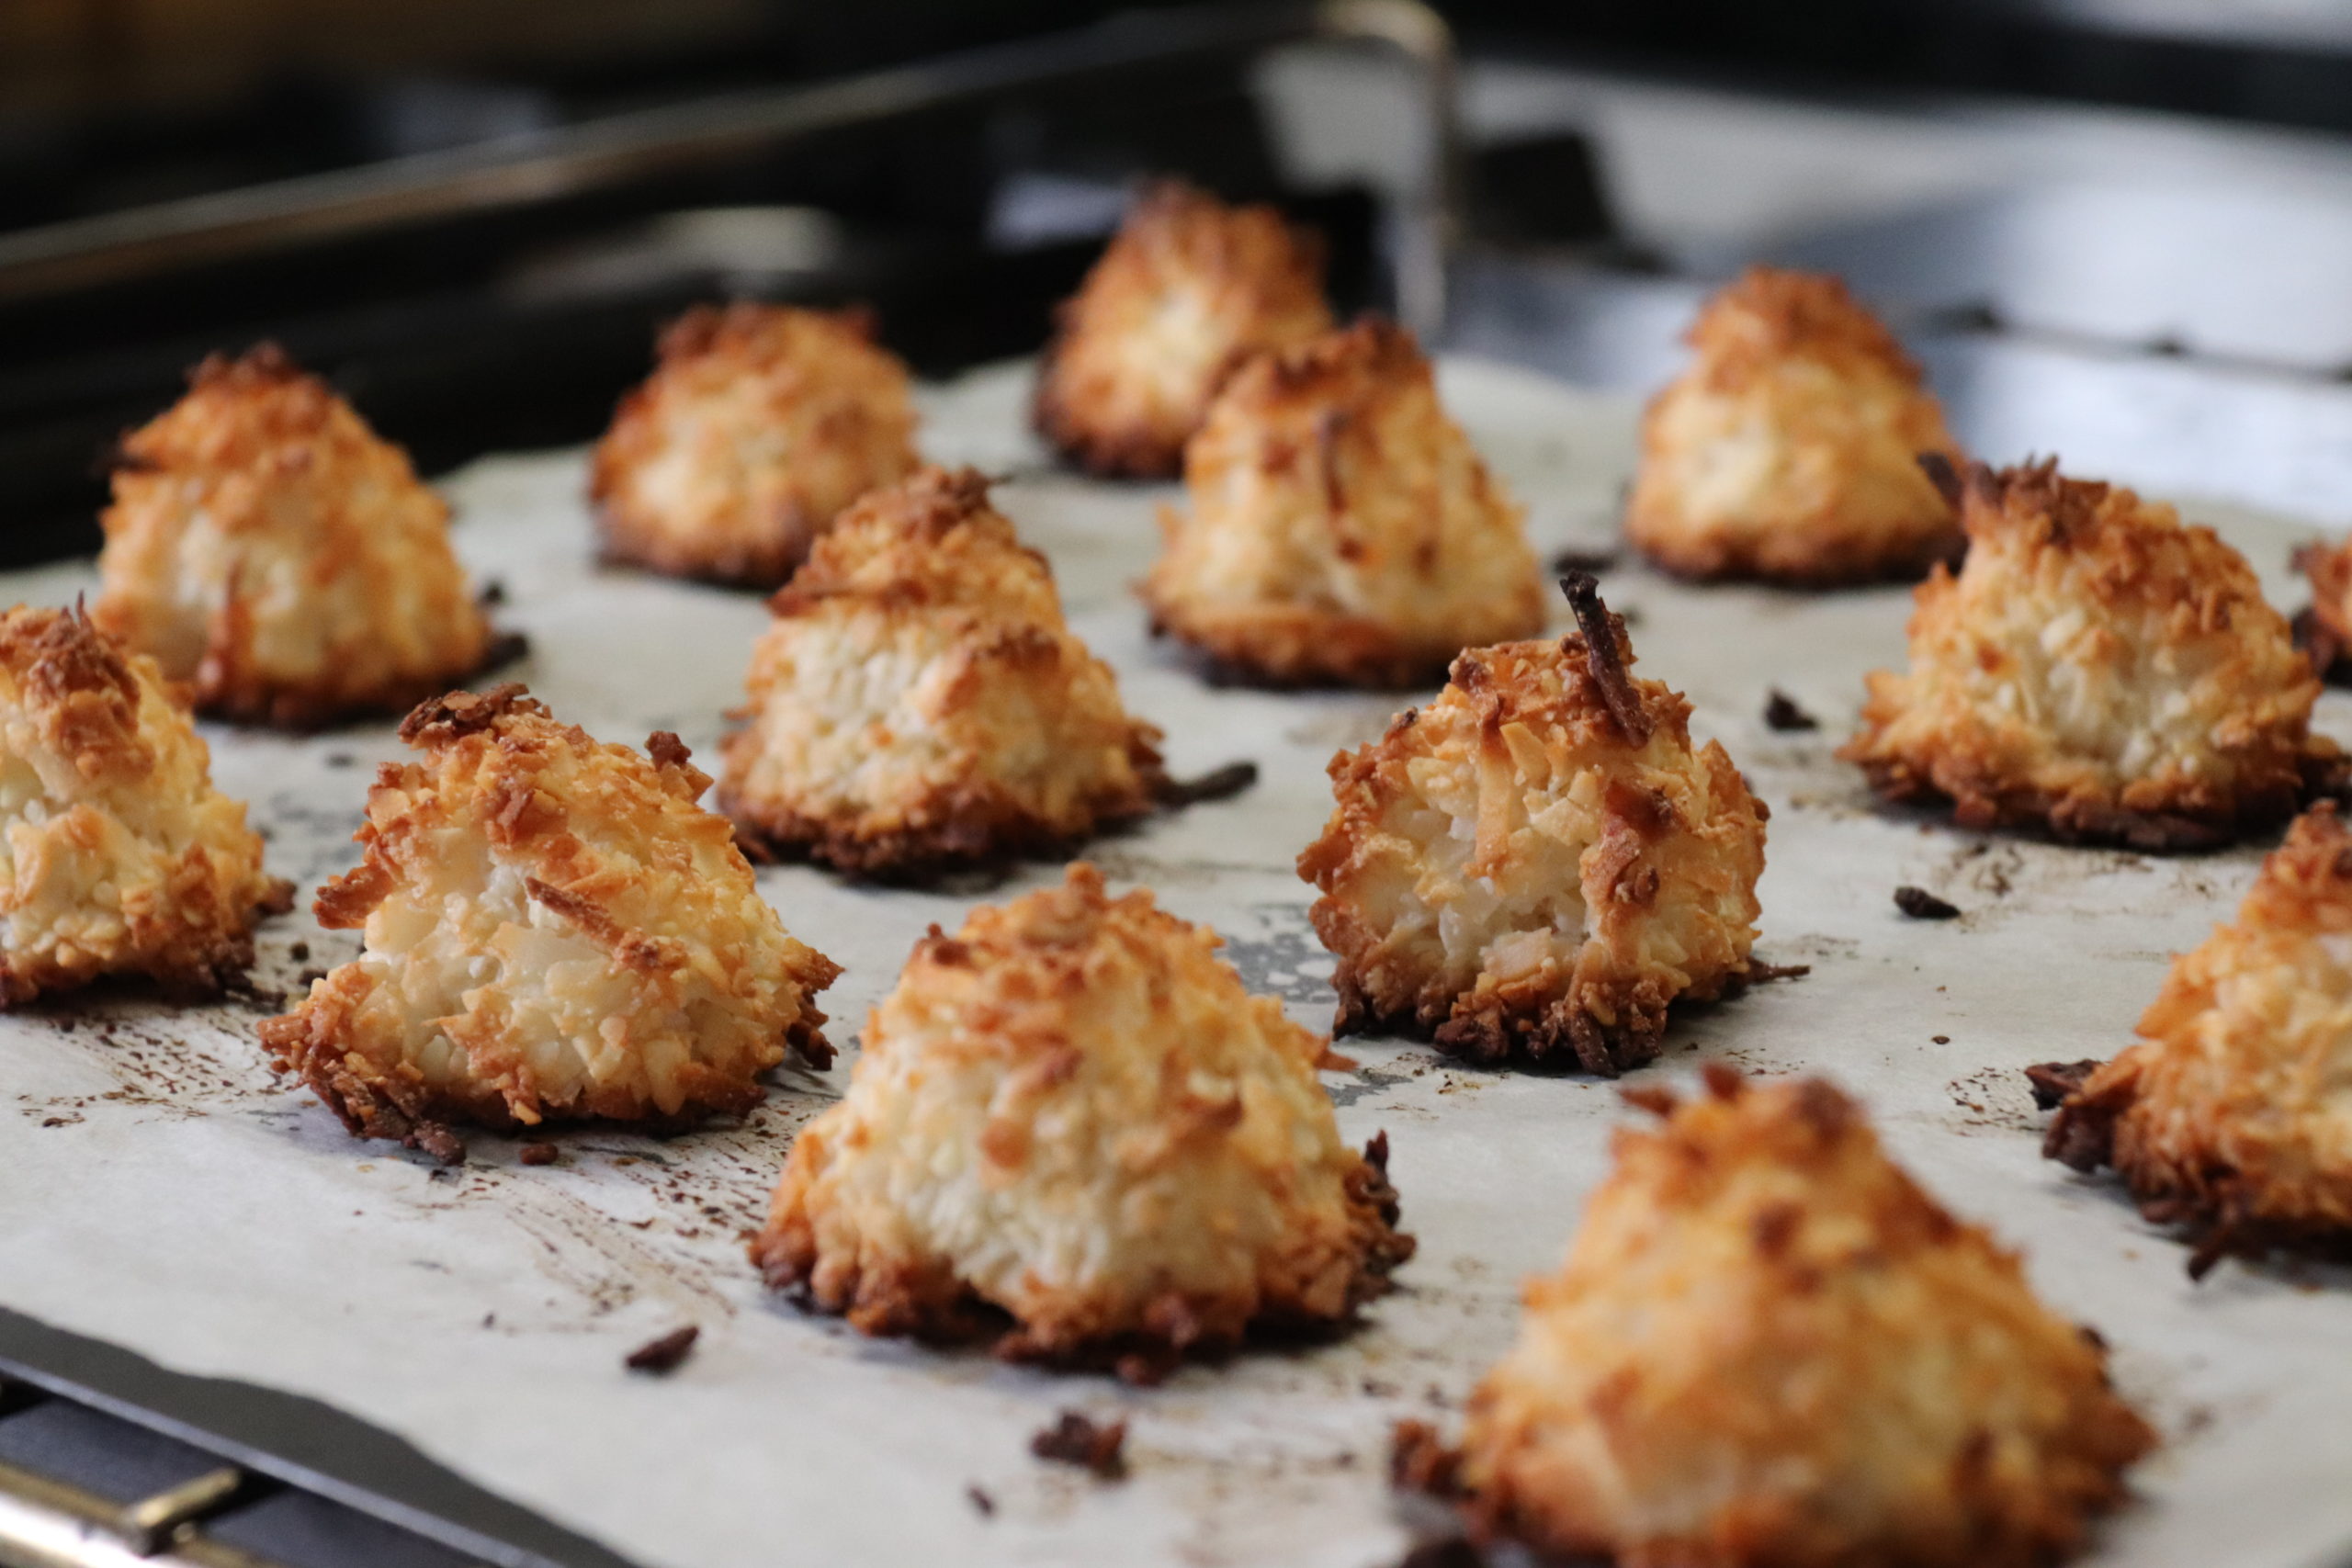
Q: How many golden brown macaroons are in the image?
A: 14